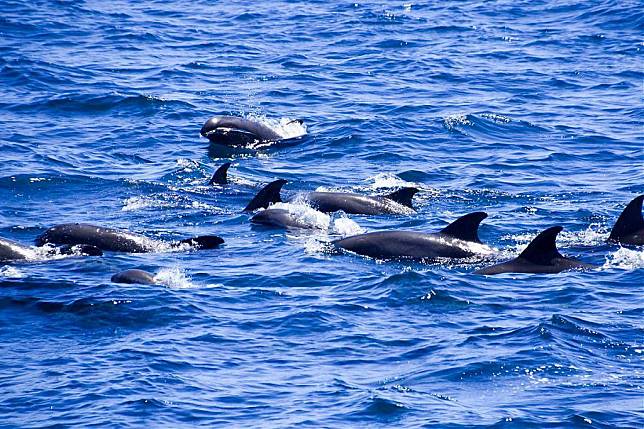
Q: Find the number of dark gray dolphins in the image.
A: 11